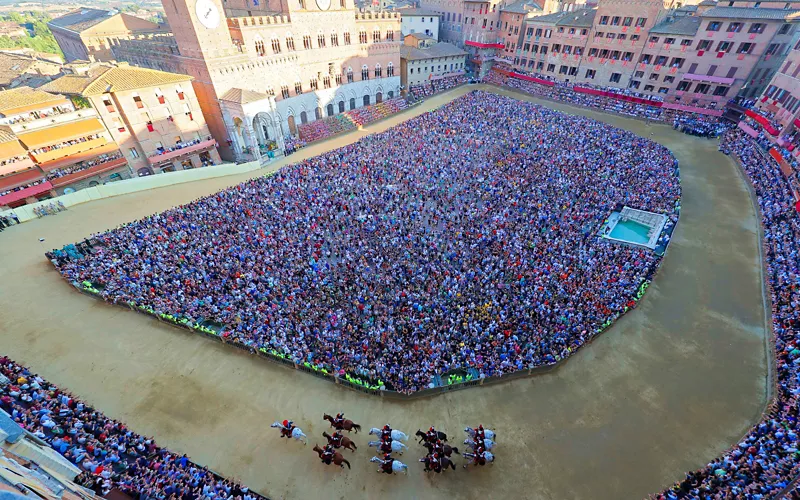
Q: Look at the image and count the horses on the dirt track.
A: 13